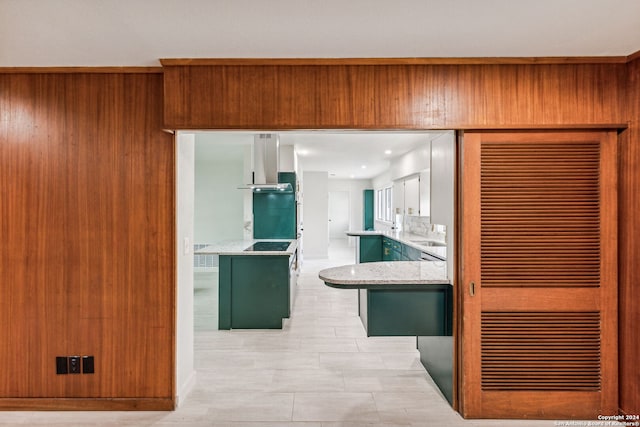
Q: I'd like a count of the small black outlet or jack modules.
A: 3